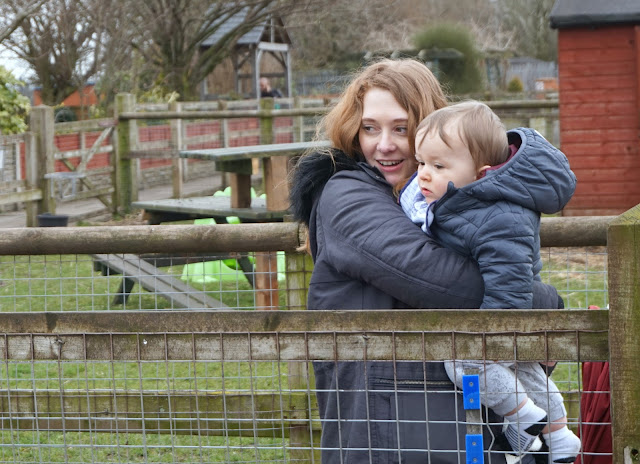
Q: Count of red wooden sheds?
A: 1